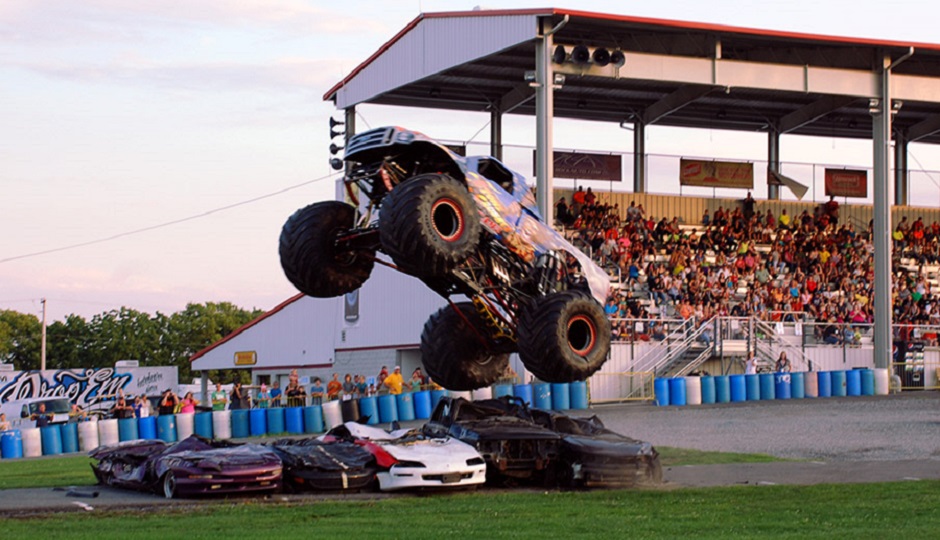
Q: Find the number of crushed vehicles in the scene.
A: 5